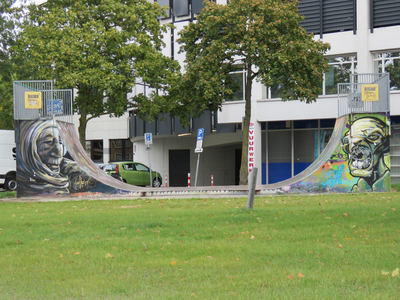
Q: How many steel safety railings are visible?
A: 2